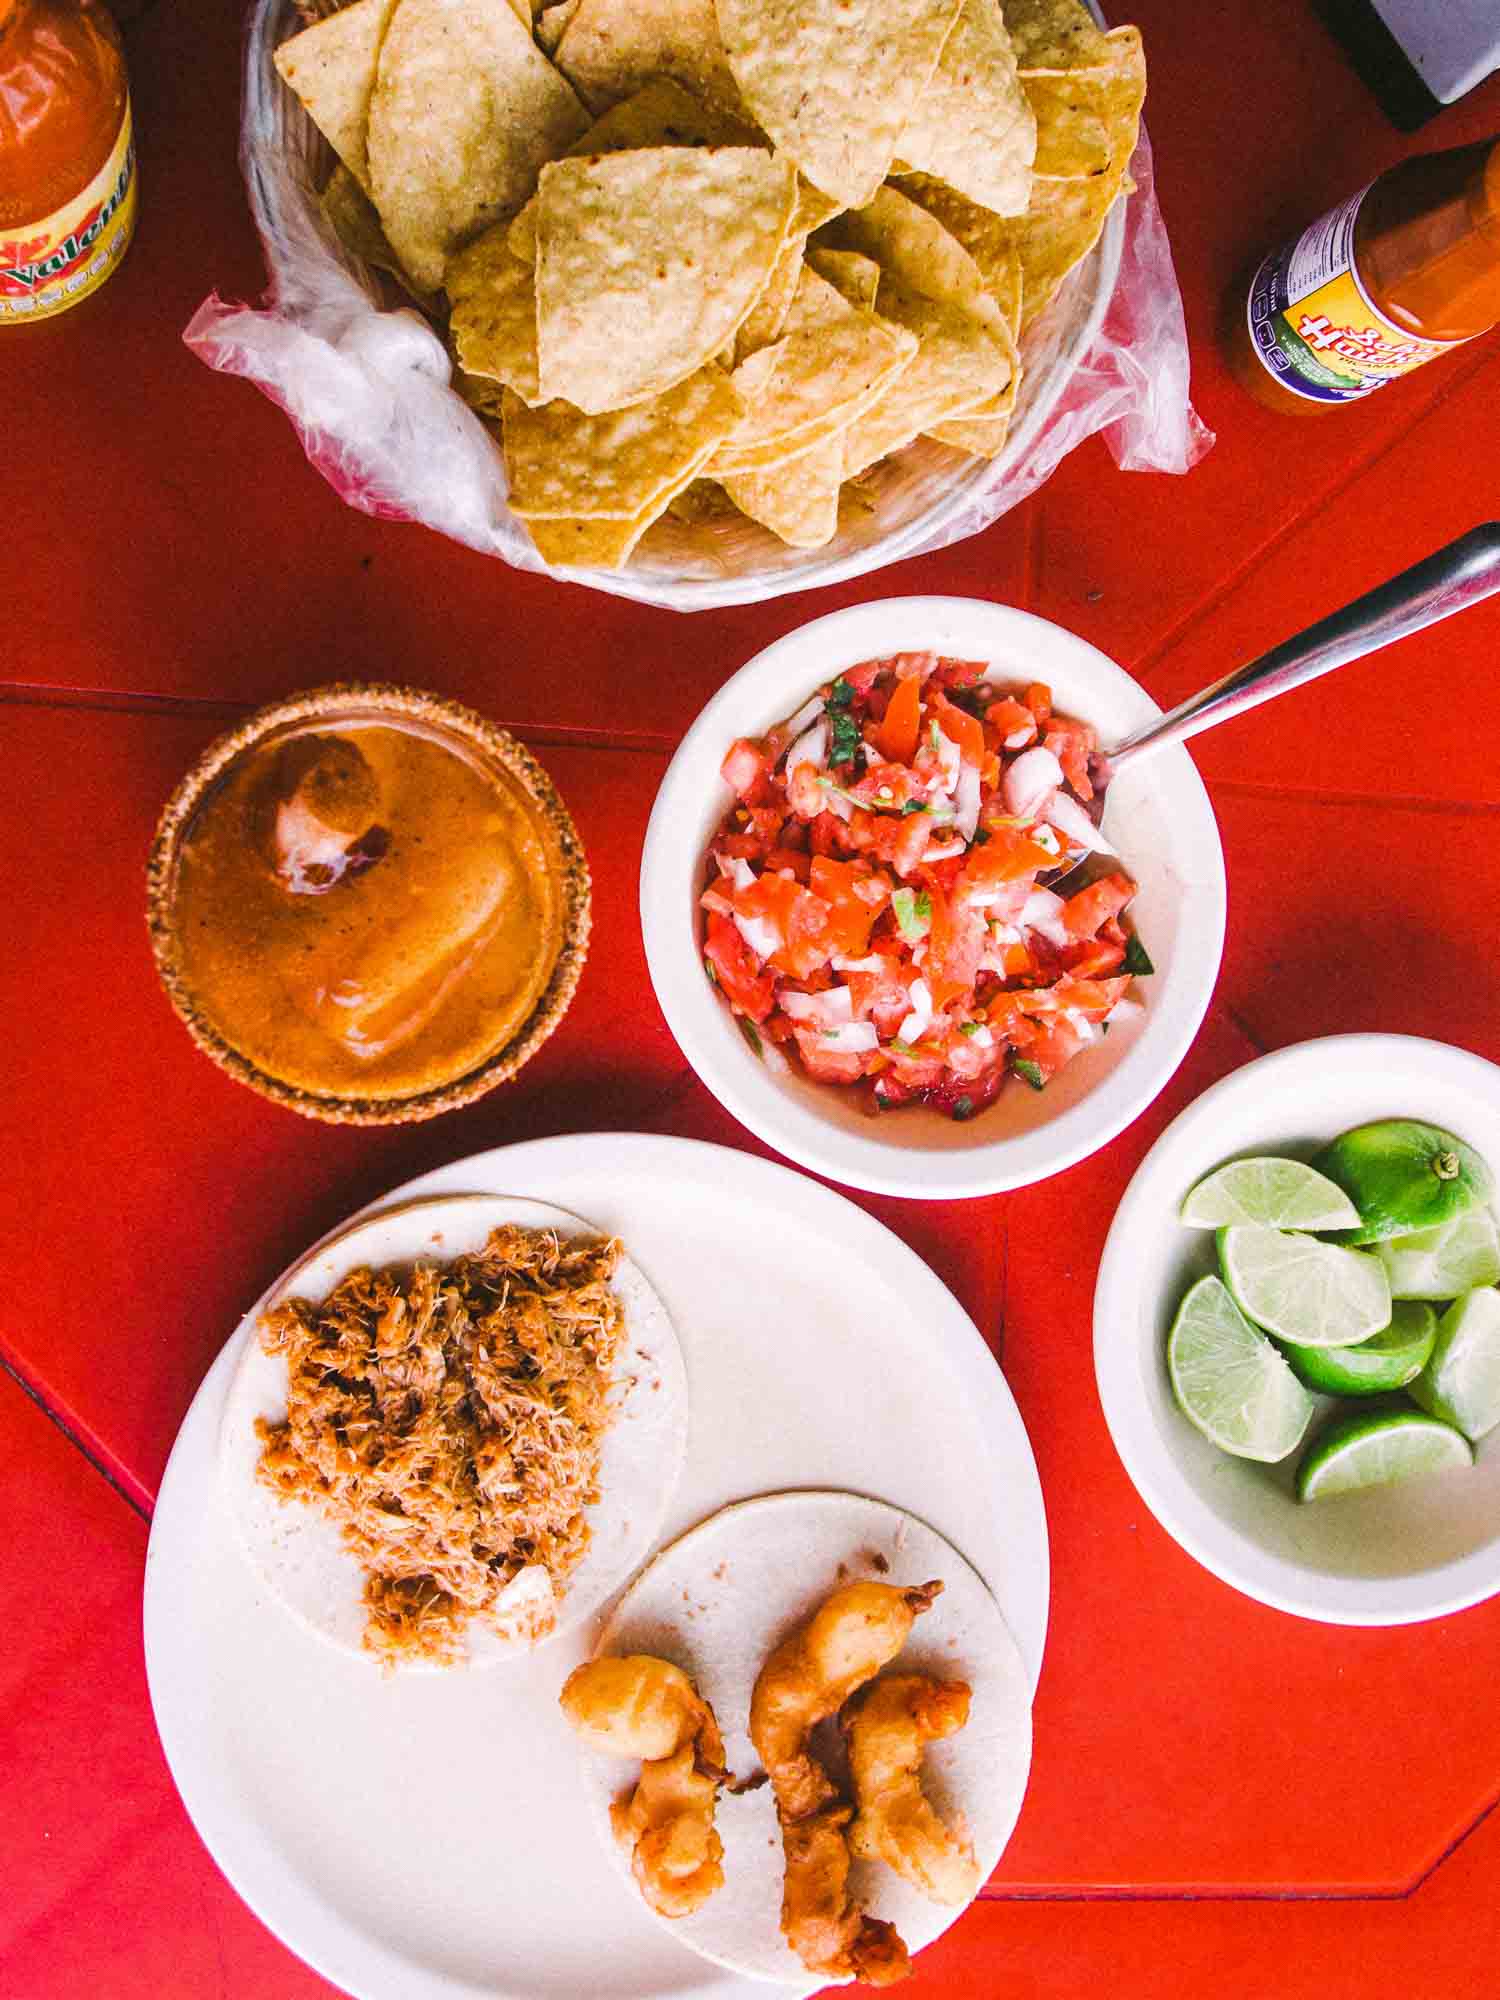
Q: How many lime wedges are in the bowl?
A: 8